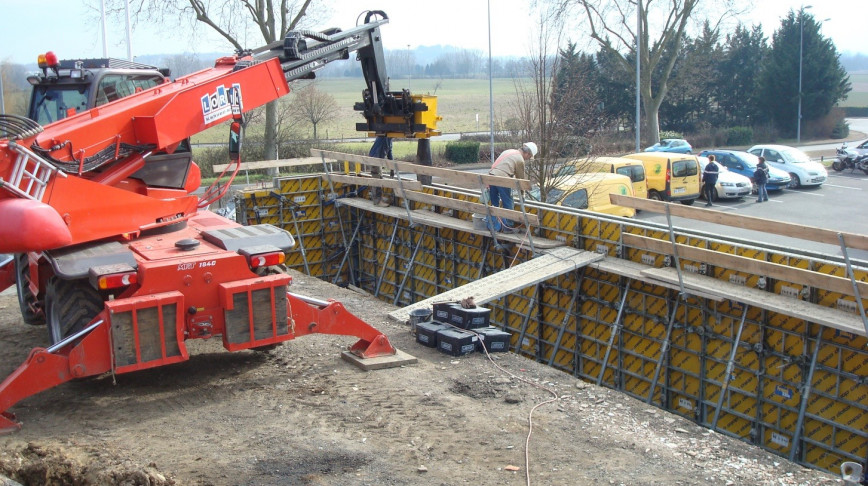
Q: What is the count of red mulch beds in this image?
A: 0